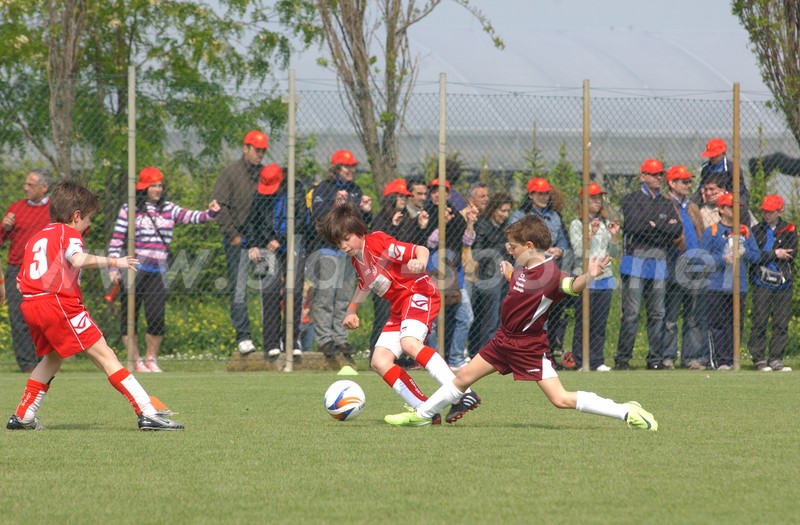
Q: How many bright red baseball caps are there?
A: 13